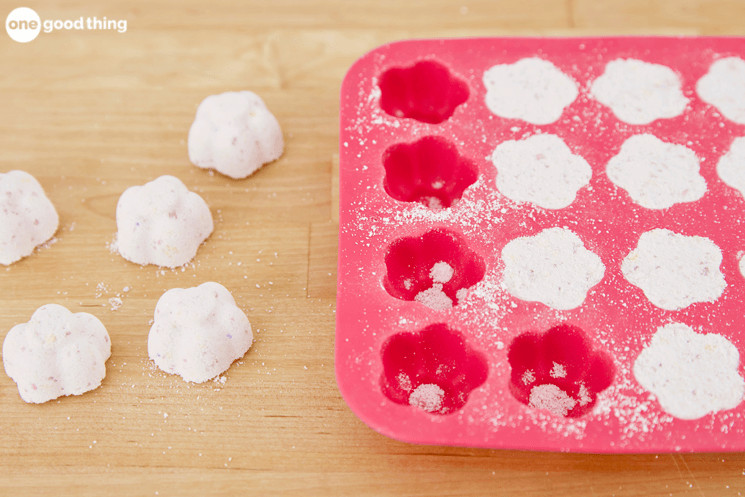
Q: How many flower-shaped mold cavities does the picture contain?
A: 15